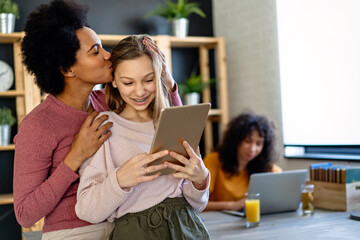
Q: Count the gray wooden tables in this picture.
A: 1